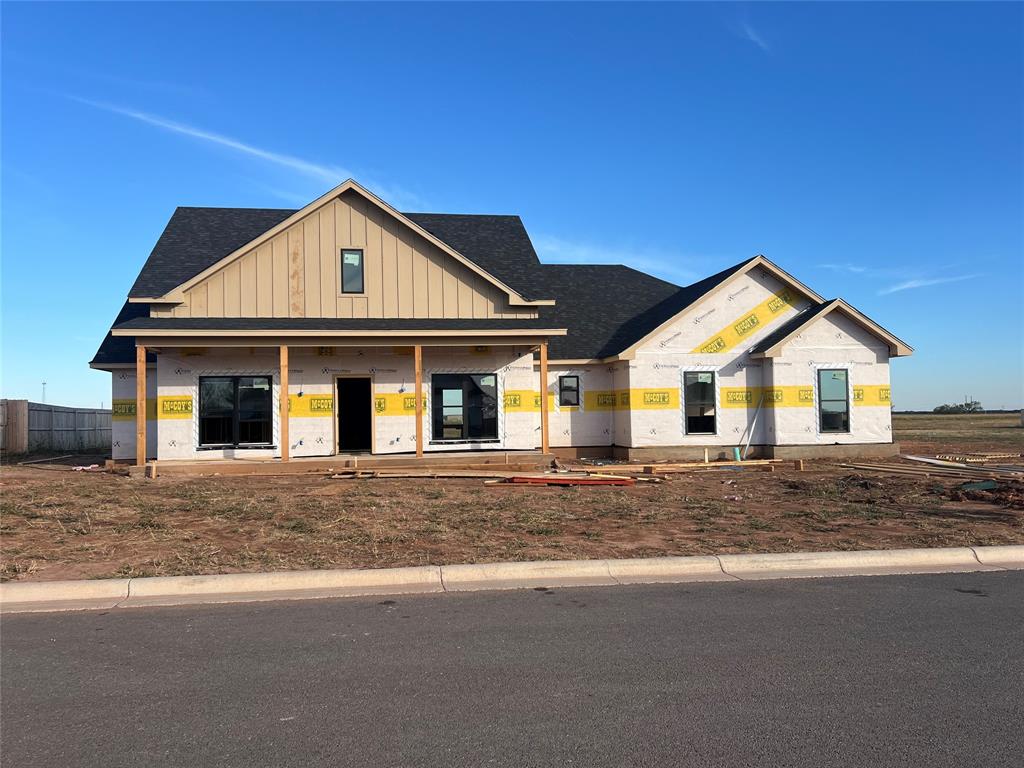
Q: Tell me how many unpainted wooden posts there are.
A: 4